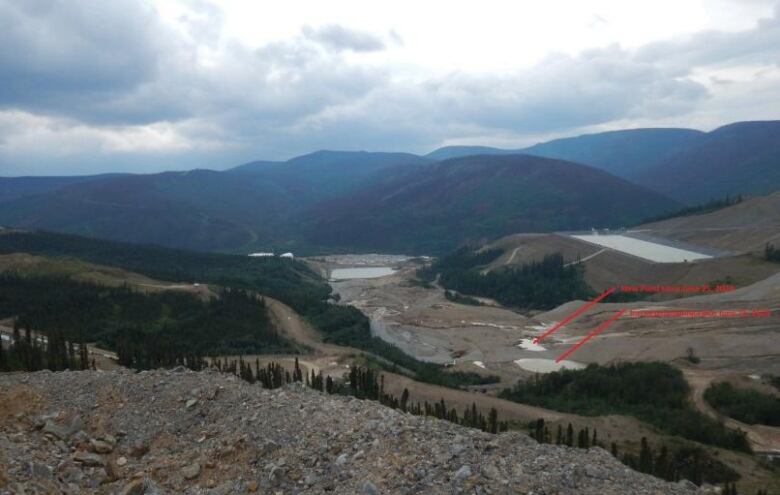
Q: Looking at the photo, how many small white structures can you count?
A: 2